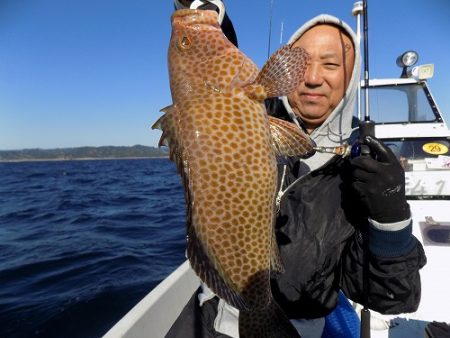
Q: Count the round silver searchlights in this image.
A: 1